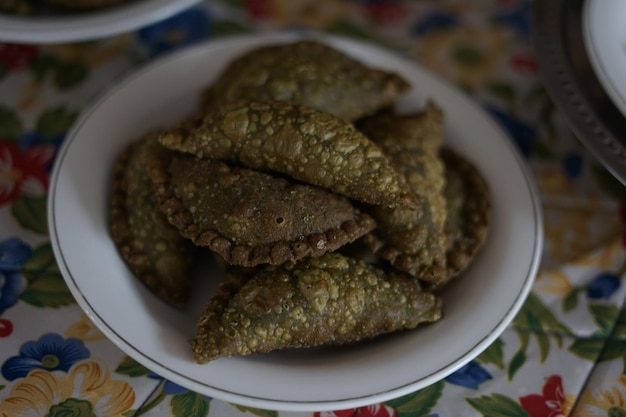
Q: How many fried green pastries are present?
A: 7